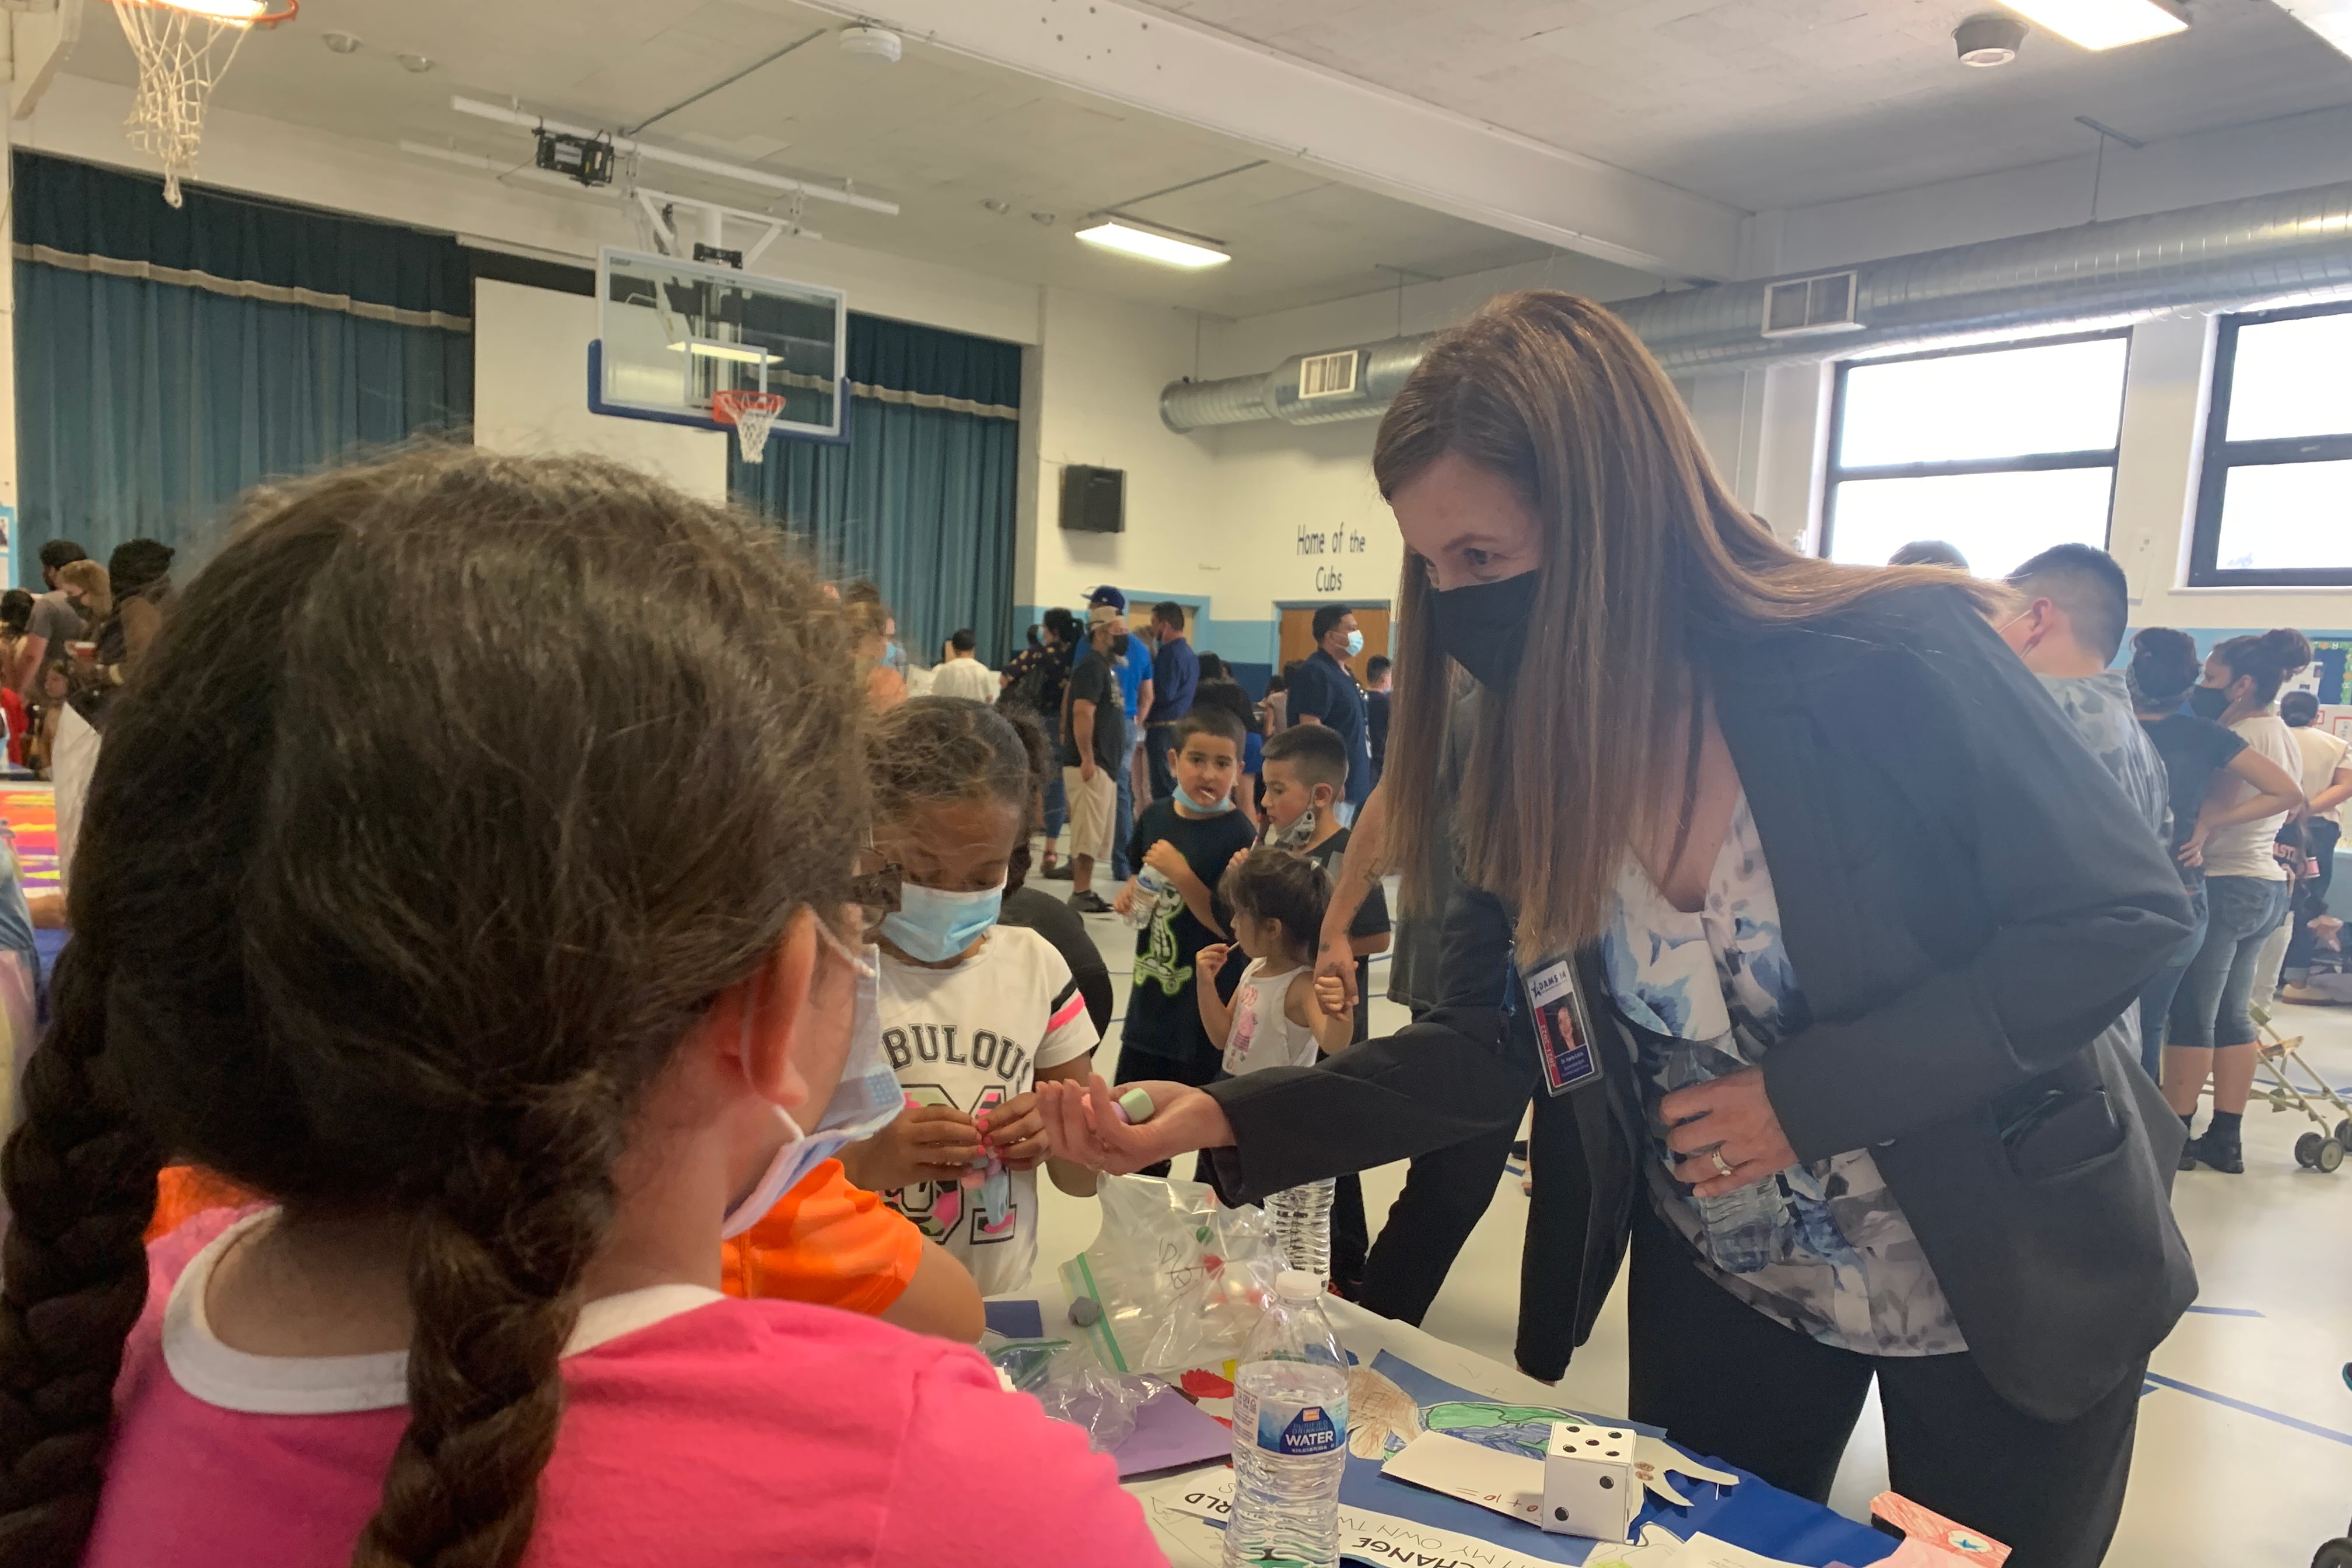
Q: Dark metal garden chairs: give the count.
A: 0